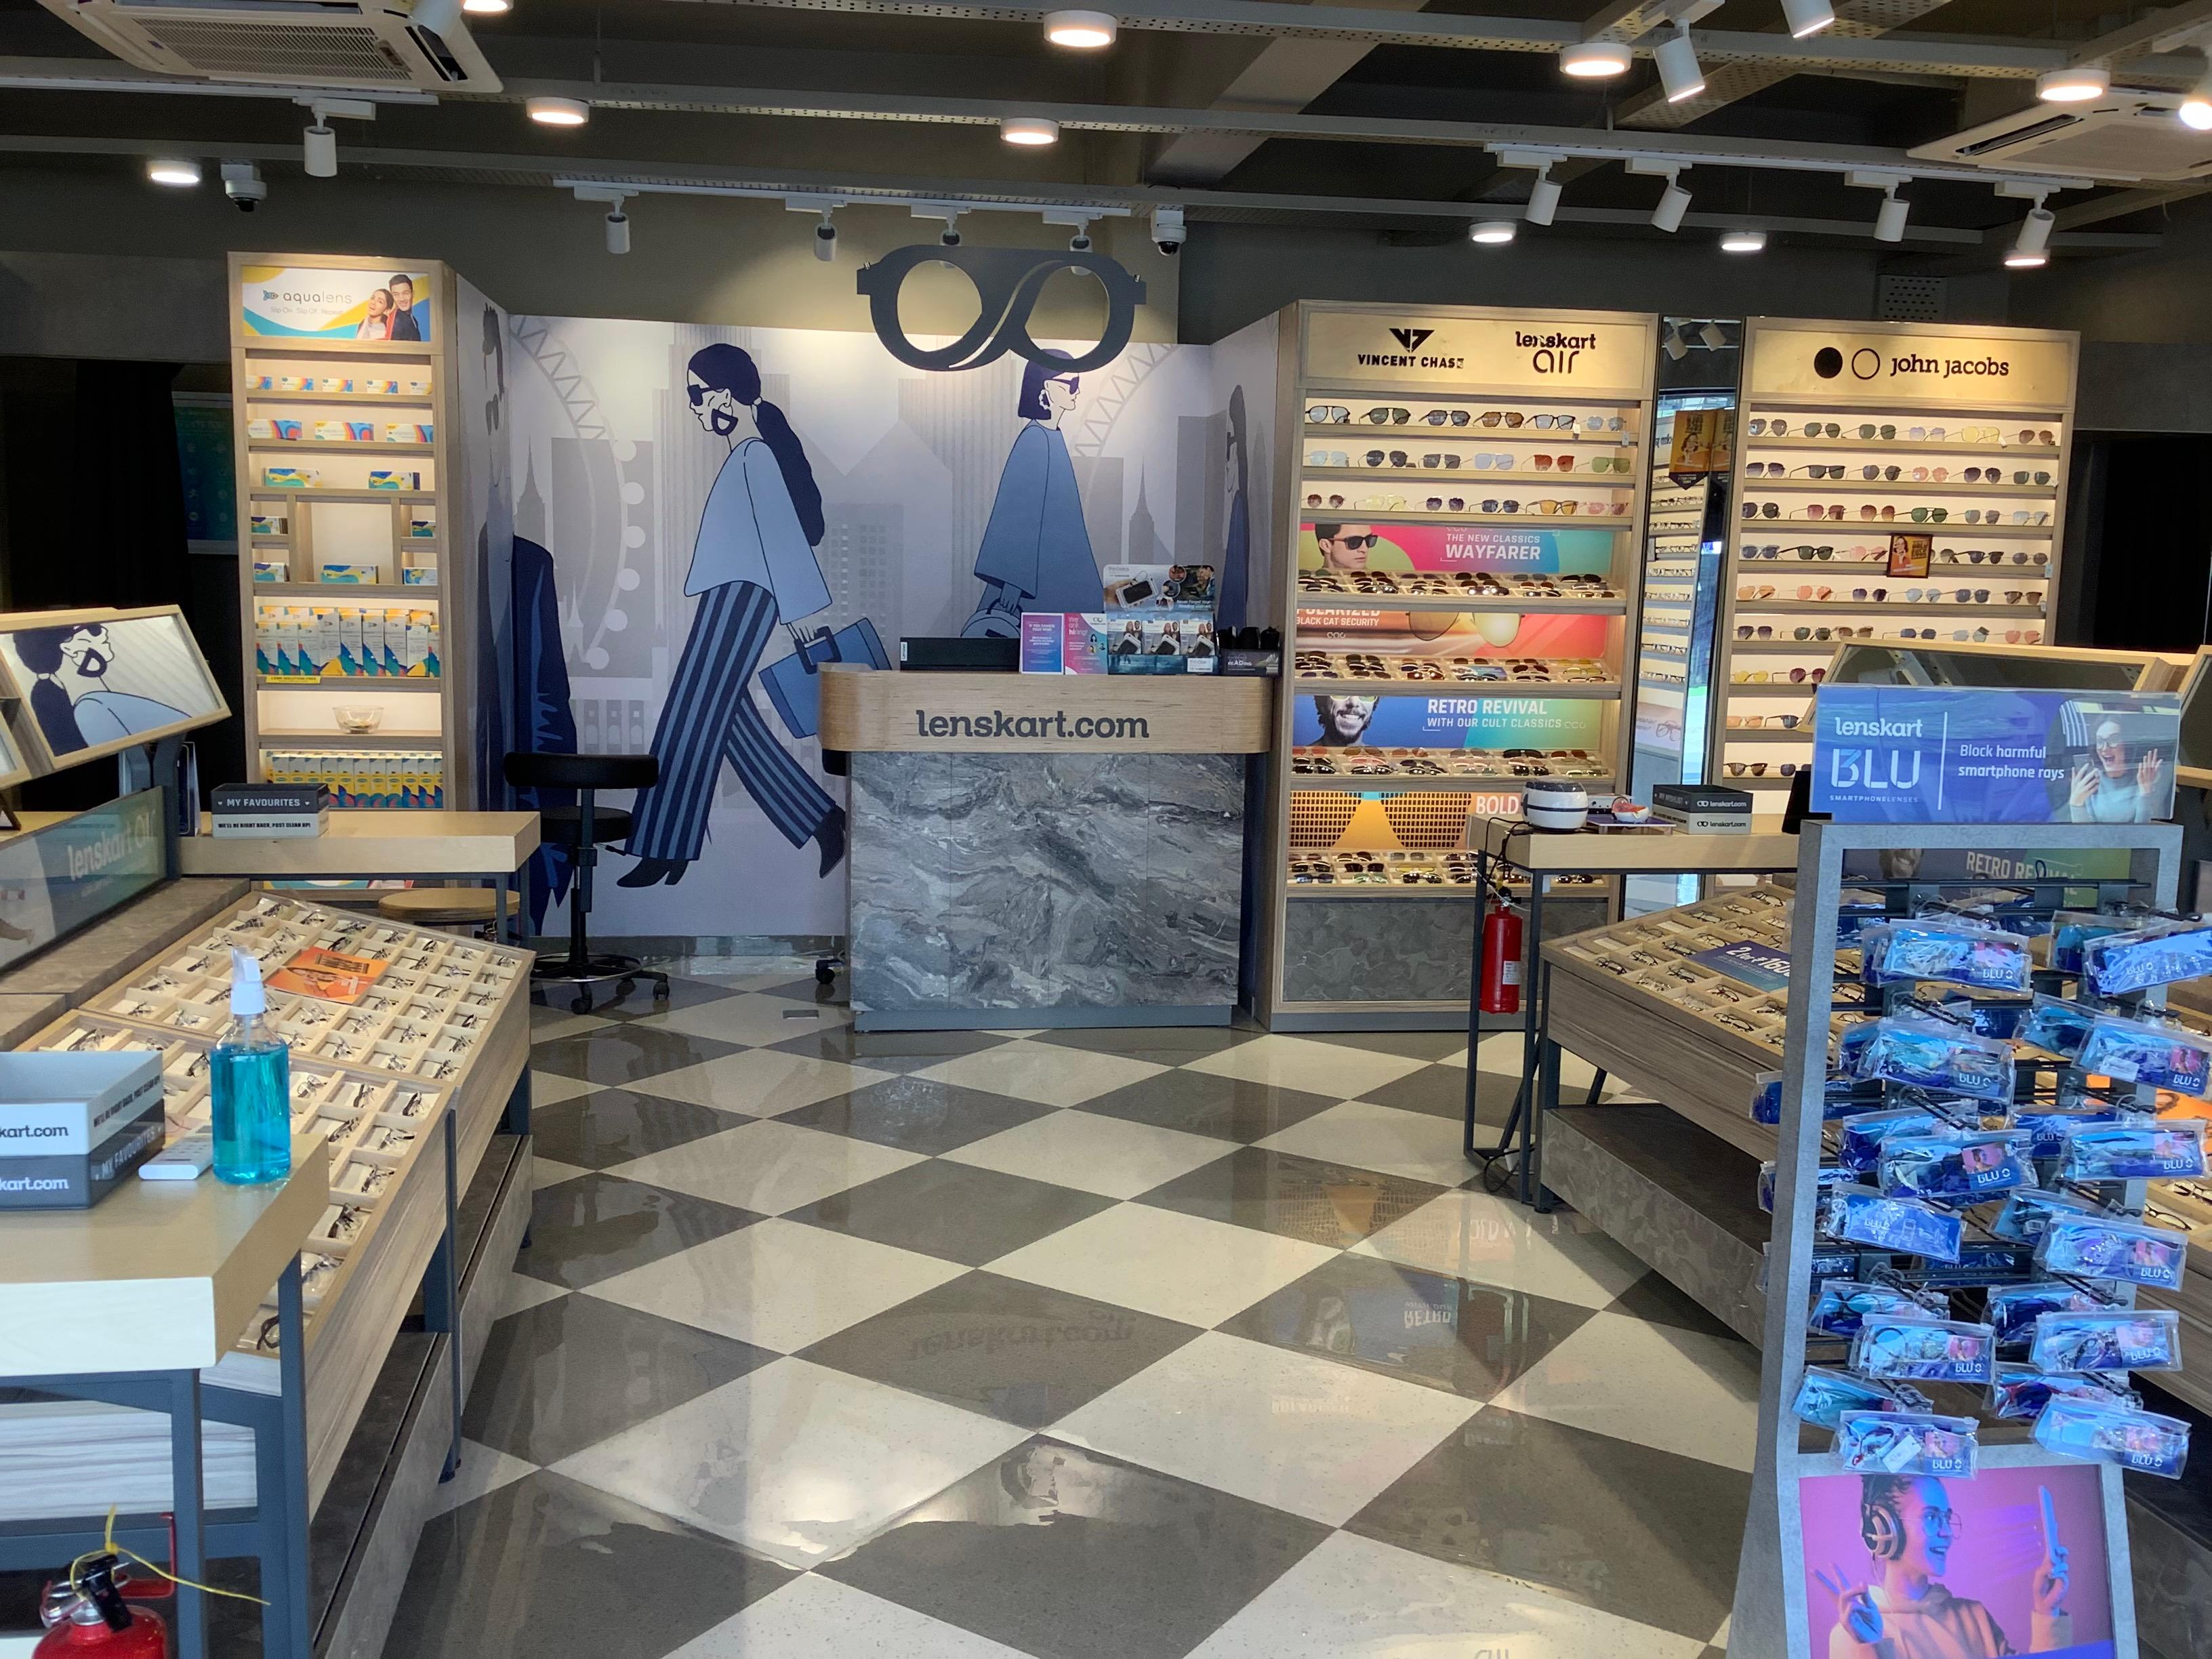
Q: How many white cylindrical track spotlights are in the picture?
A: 13